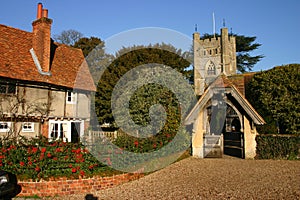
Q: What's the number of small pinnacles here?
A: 3